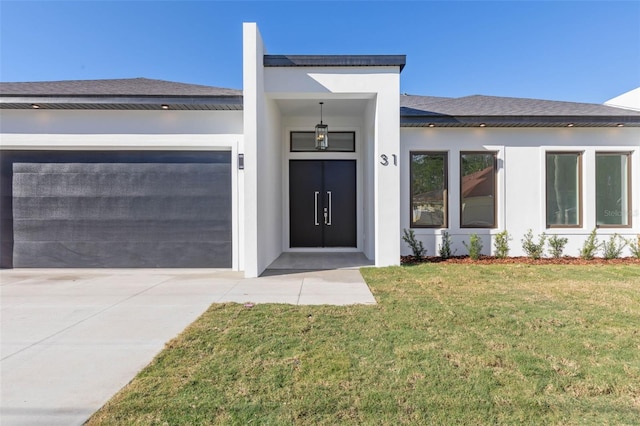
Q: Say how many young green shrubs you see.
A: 9